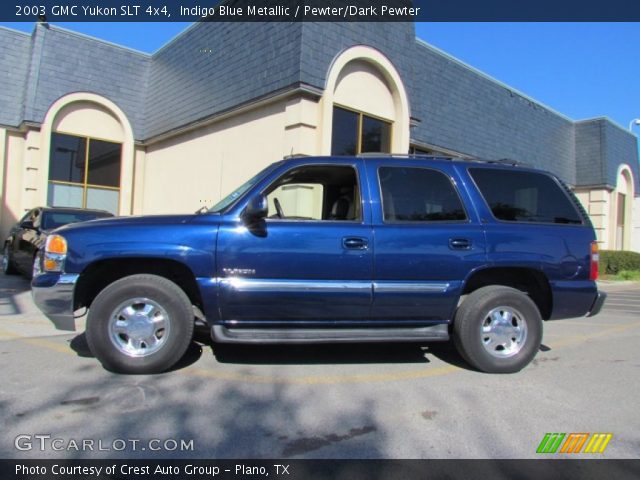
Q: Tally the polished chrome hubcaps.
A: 2